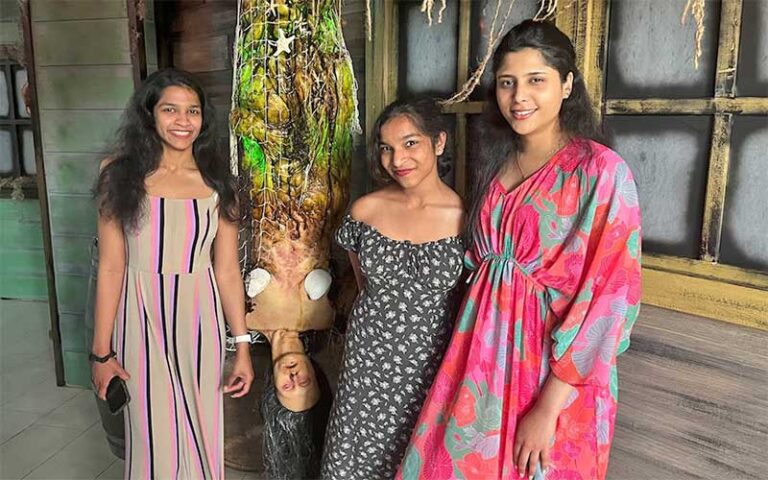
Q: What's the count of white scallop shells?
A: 2